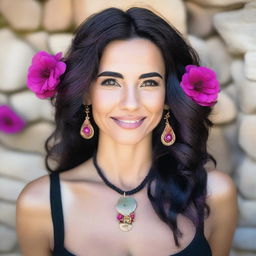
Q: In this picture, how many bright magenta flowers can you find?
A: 3